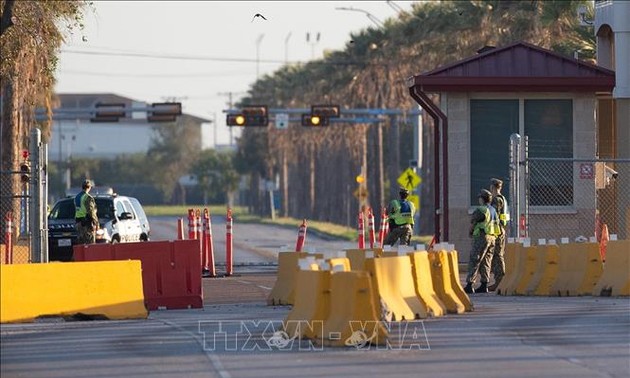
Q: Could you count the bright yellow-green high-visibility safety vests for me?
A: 4